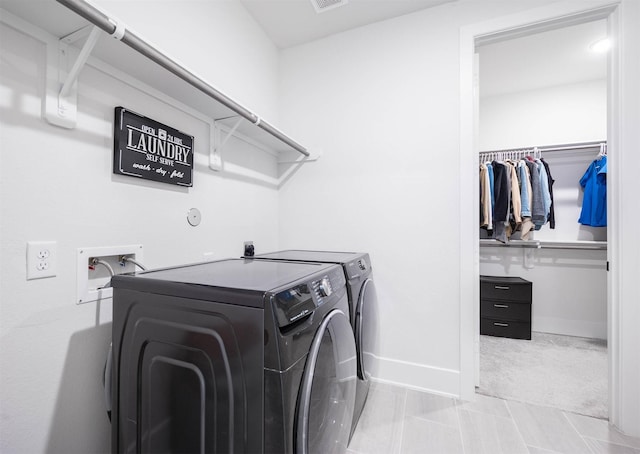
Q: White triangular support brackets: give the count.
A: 2